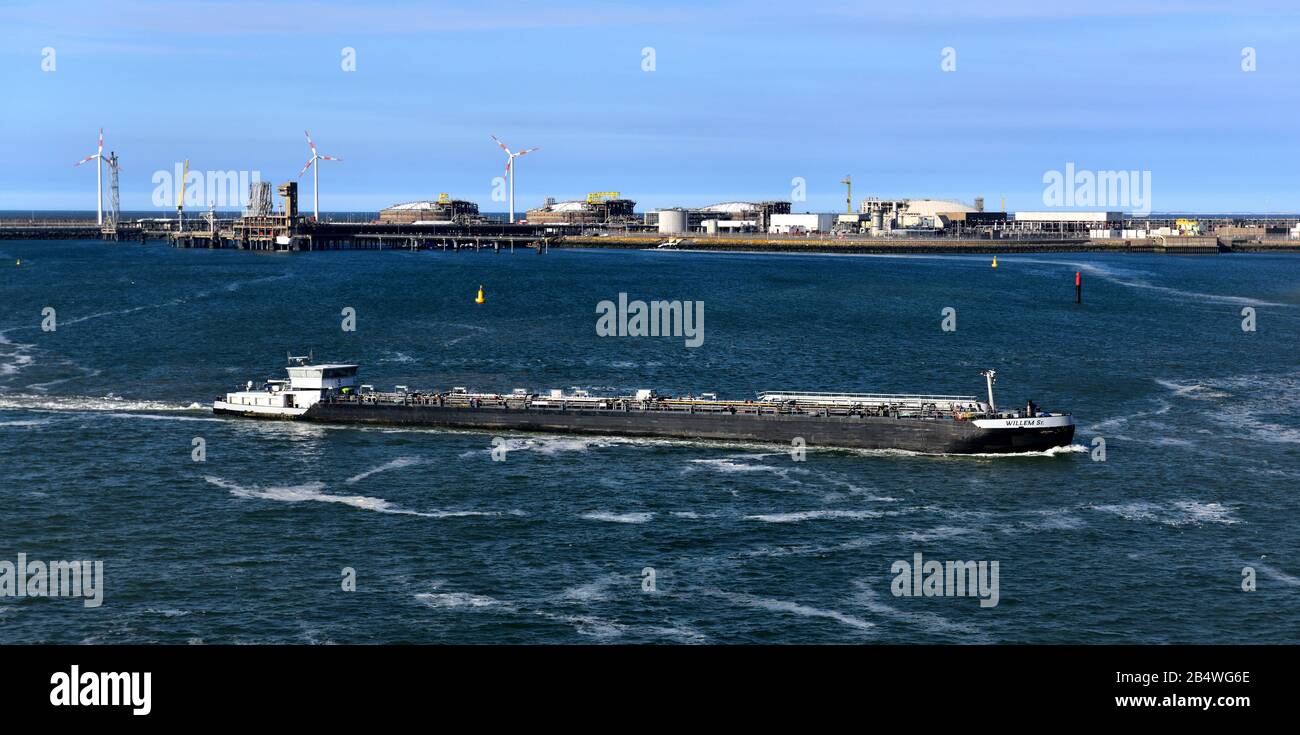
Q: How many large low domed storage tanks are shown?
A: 4